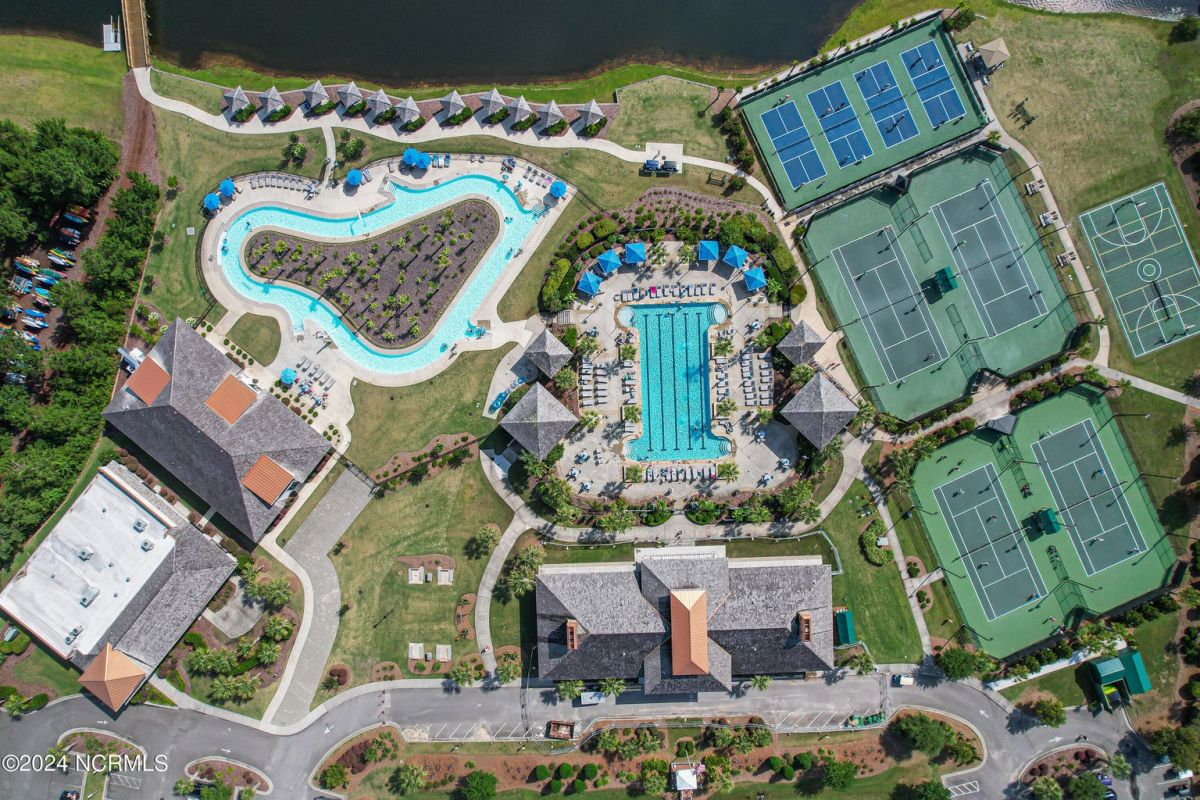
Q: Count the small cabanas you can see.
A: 11